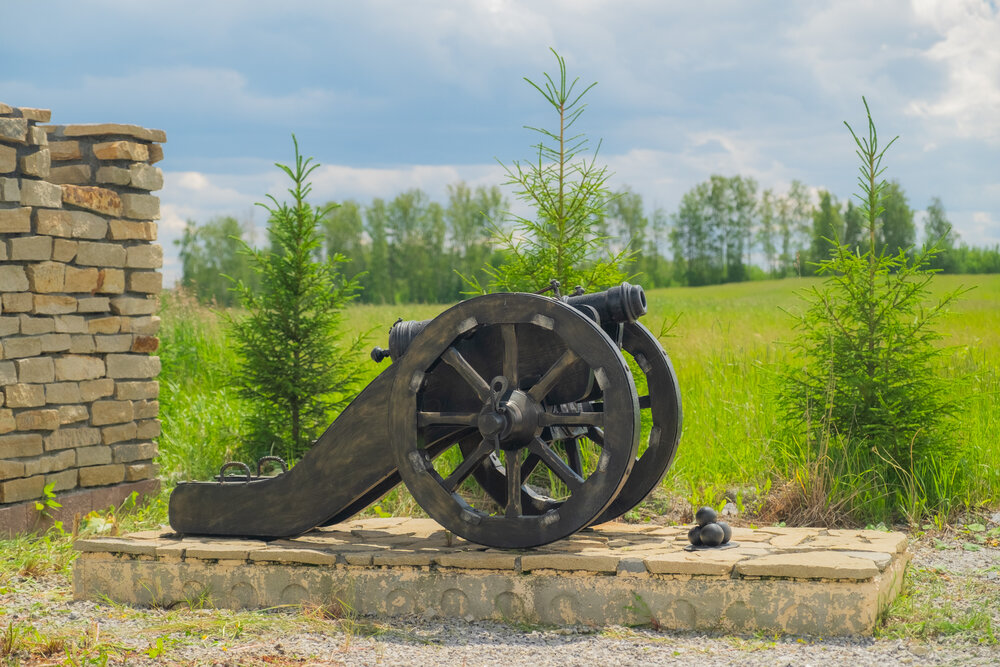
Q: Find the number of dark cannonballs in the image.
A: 4